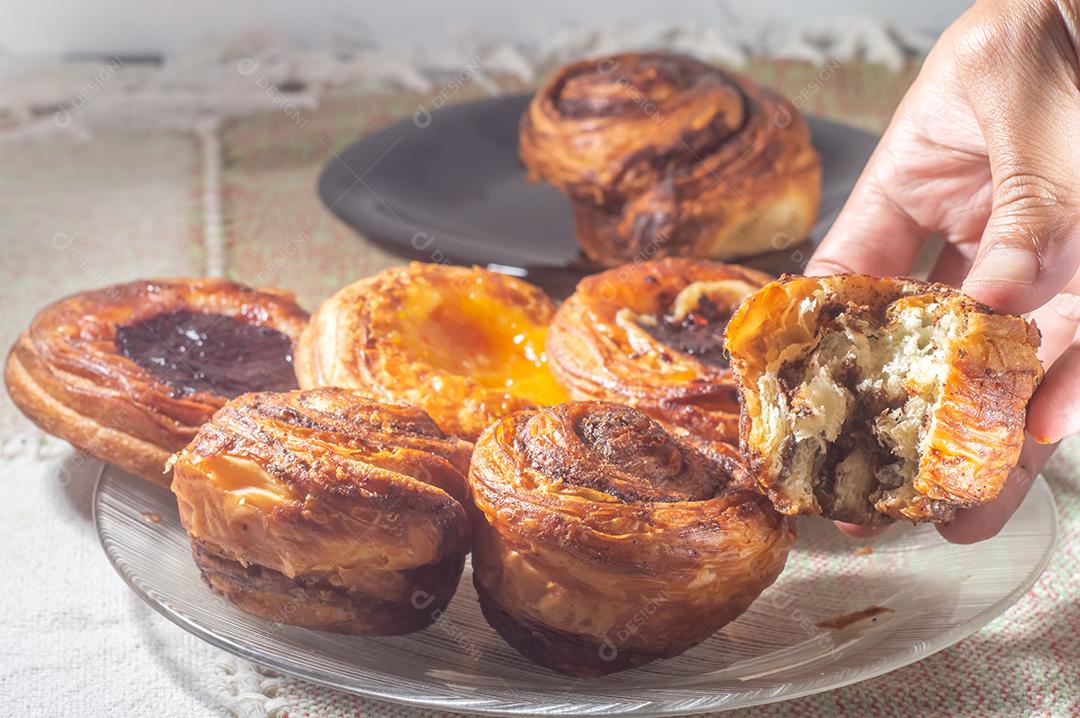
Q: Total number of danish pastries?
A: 7